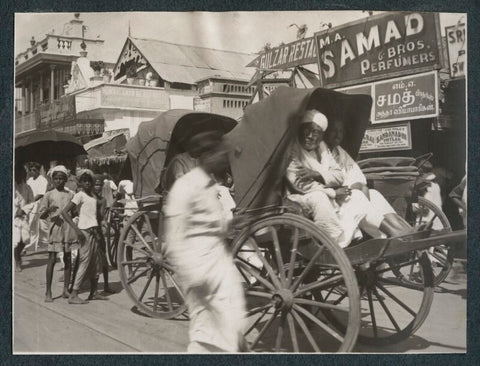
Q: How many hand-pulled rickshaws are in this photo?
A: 3